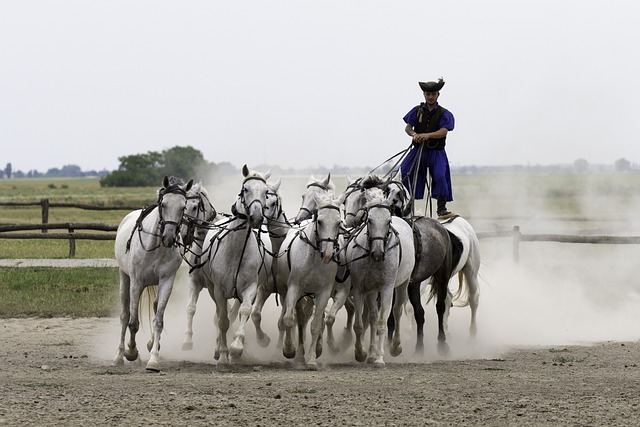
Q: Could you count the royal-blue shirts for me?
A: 1